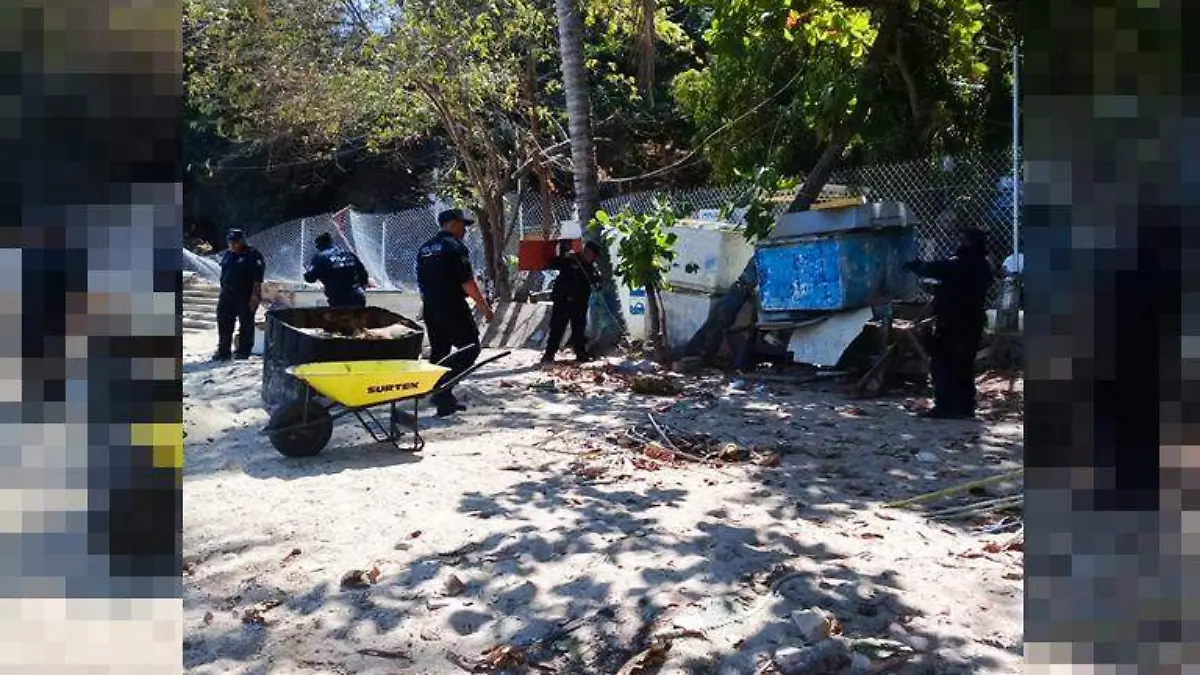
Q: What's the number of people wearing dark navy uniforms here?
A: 5